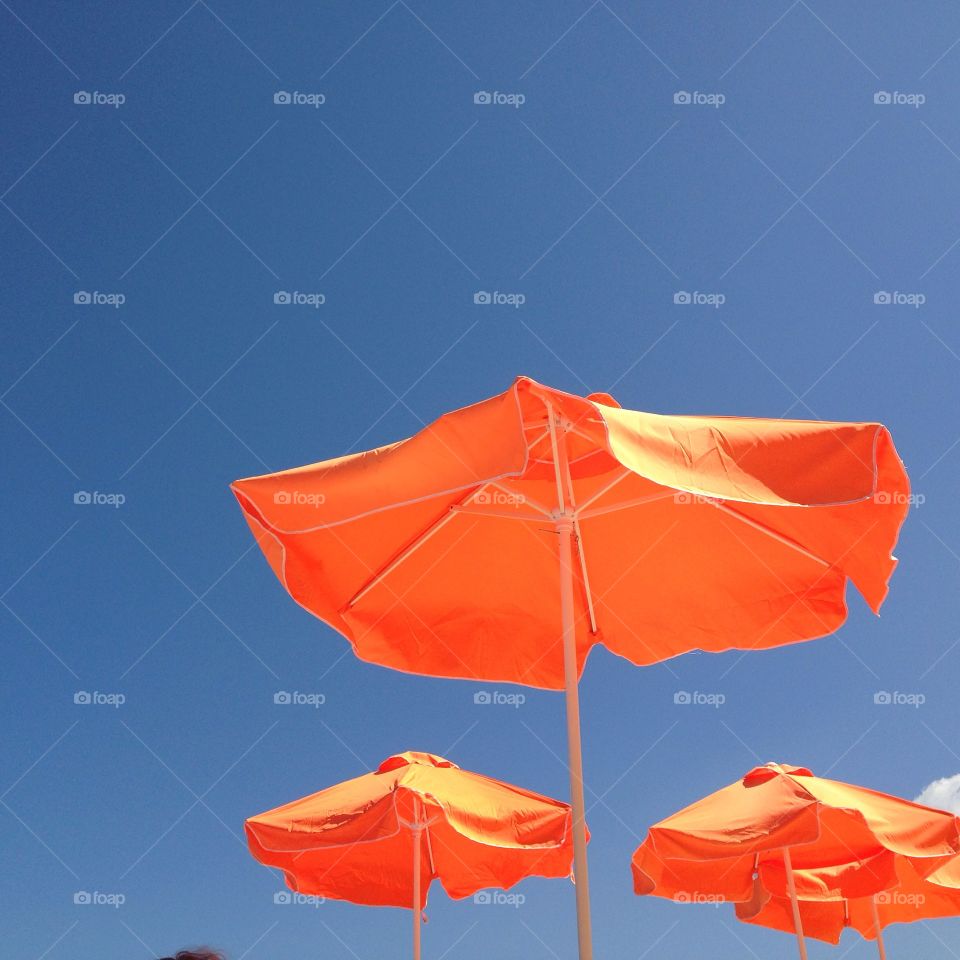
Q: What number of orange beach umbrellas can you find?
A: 4